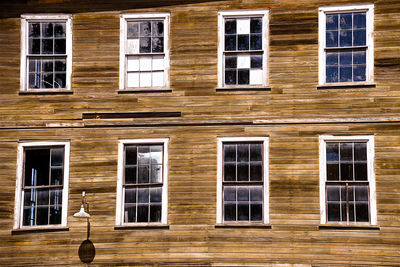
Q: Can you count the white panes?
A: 10